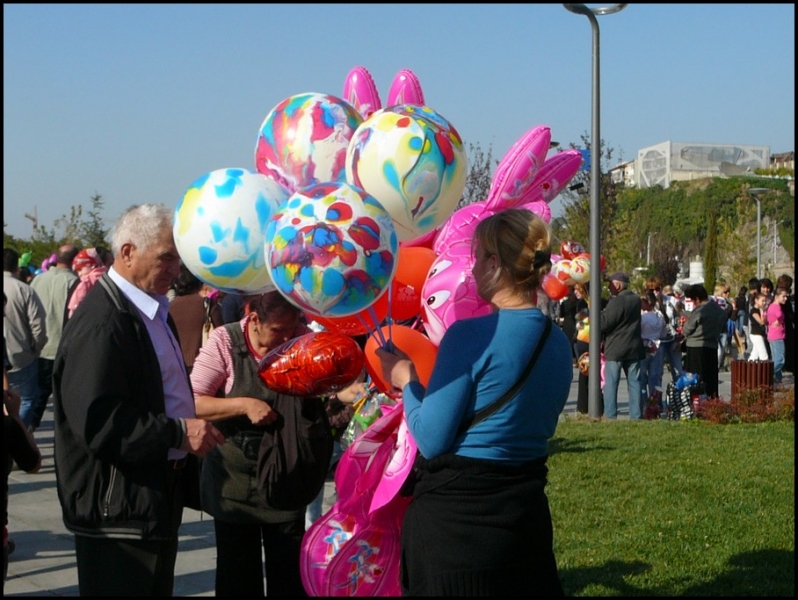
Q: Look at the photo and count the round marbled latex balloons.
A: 4